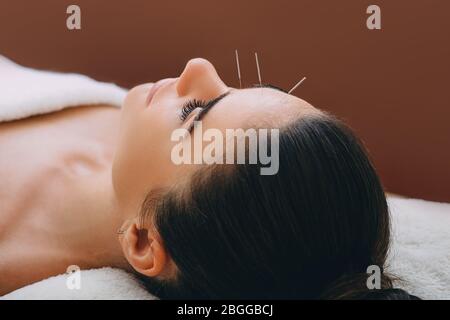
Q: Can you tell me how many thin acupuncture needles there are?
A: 3